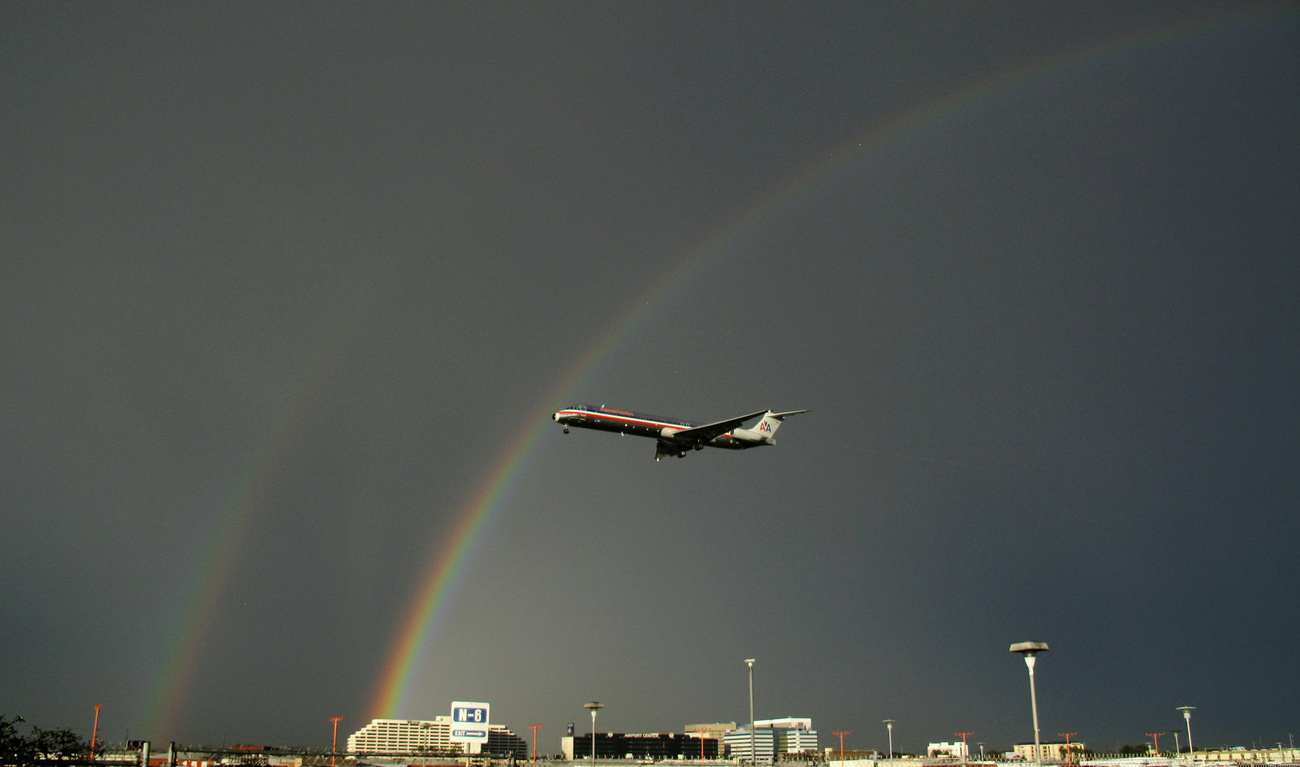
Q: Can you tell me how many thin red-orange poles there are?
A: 8